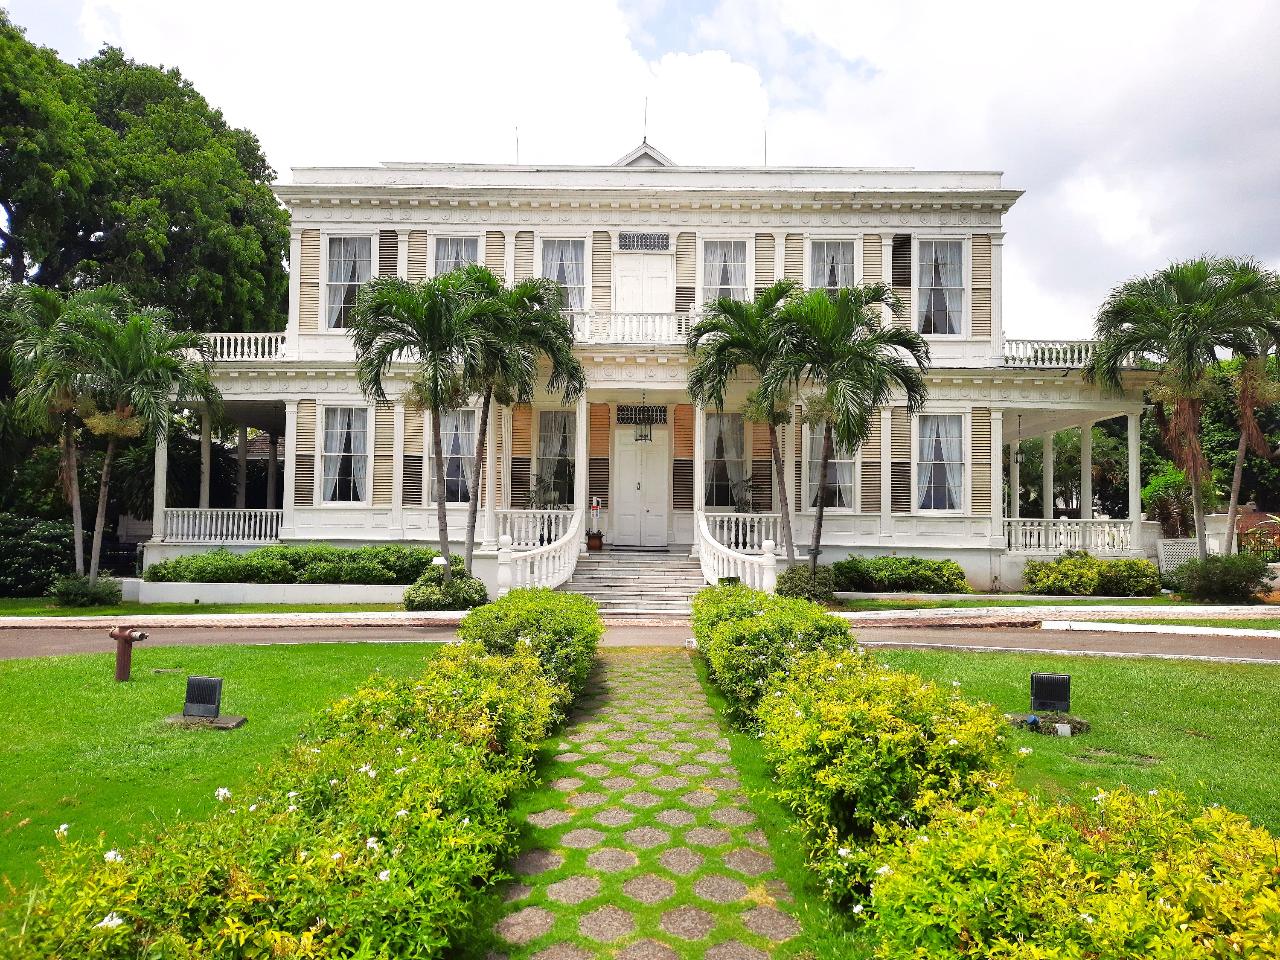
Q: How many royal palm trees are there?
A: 8